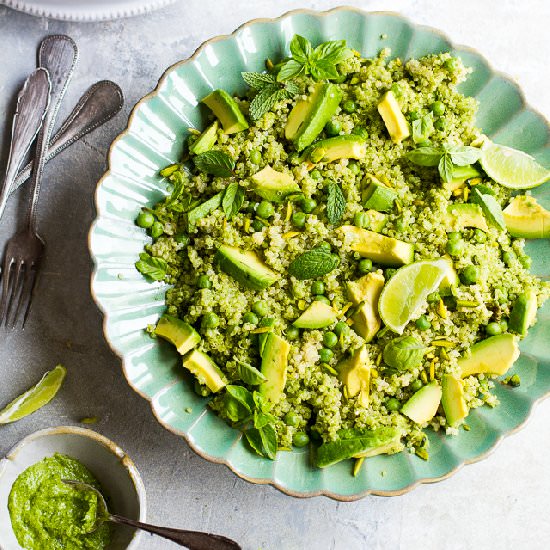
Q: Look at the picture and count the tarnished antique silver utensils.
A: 4